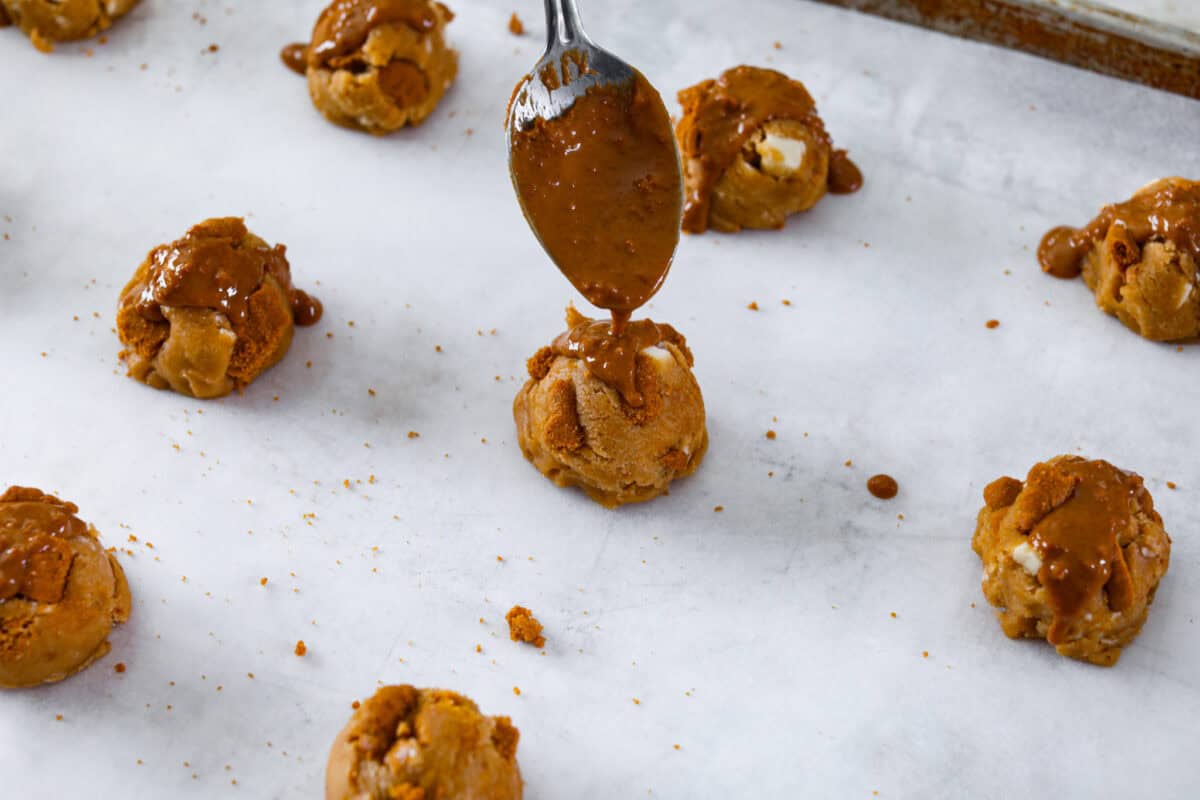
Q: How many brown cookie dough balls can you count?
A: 9